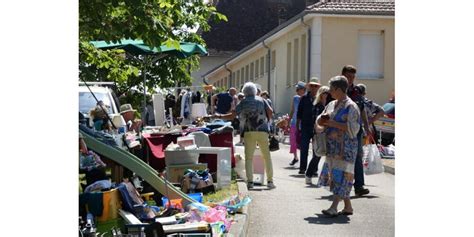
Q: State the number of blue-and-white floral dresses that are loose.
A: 1